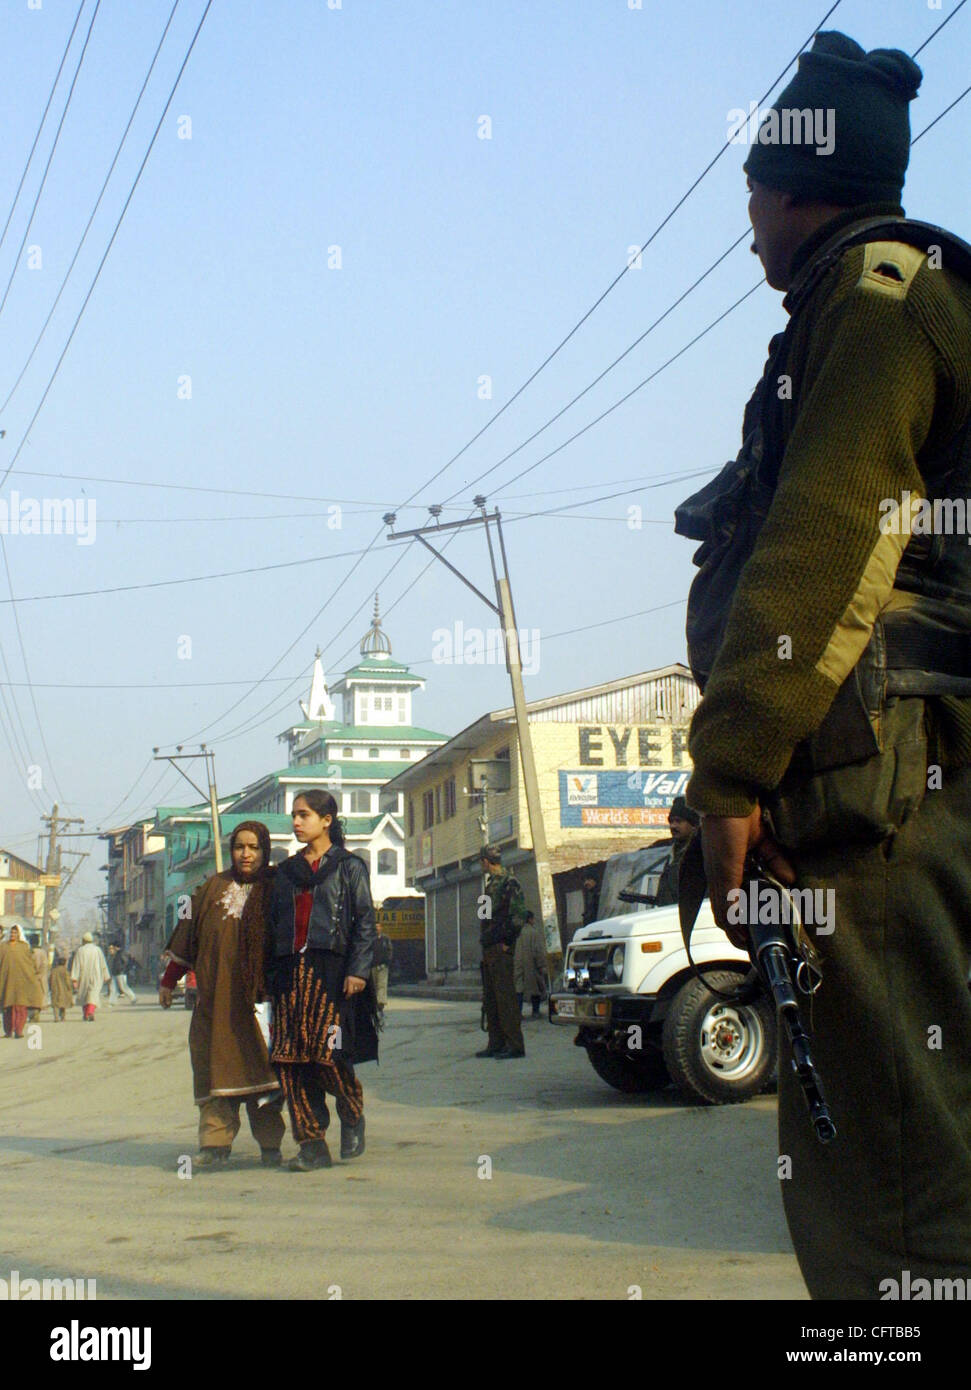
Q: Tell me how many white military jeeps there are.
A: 1